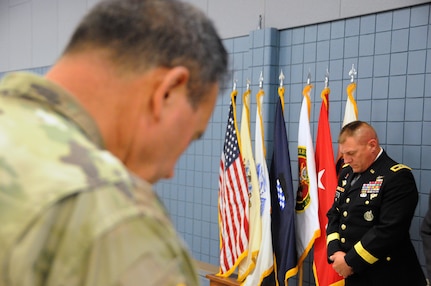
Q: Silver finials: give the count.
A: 7